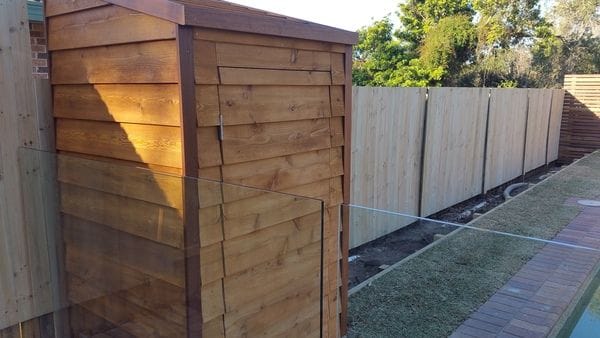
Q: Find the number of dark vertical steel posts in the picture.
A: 4